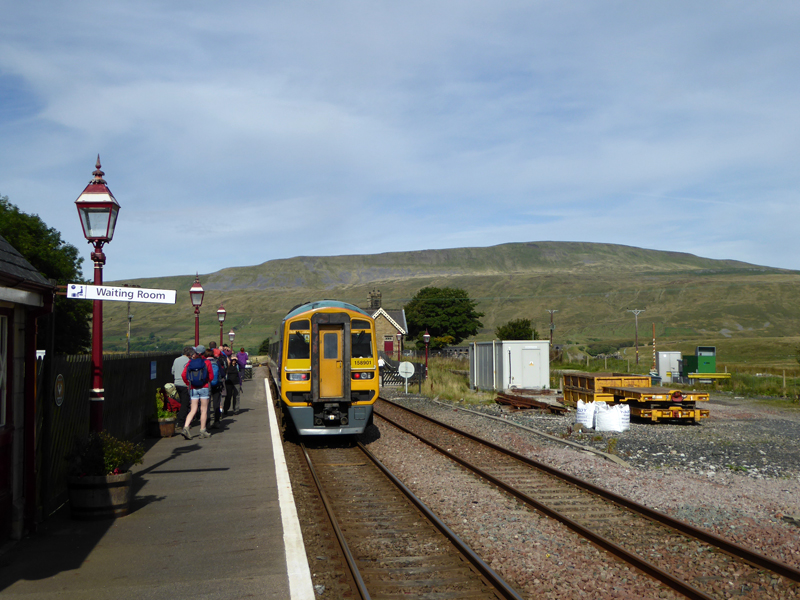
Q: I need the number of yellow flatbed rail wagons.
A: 2